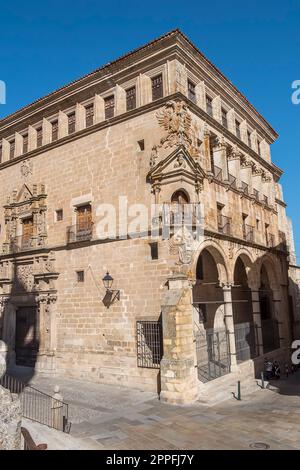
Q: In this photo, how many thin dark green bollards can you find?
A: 2